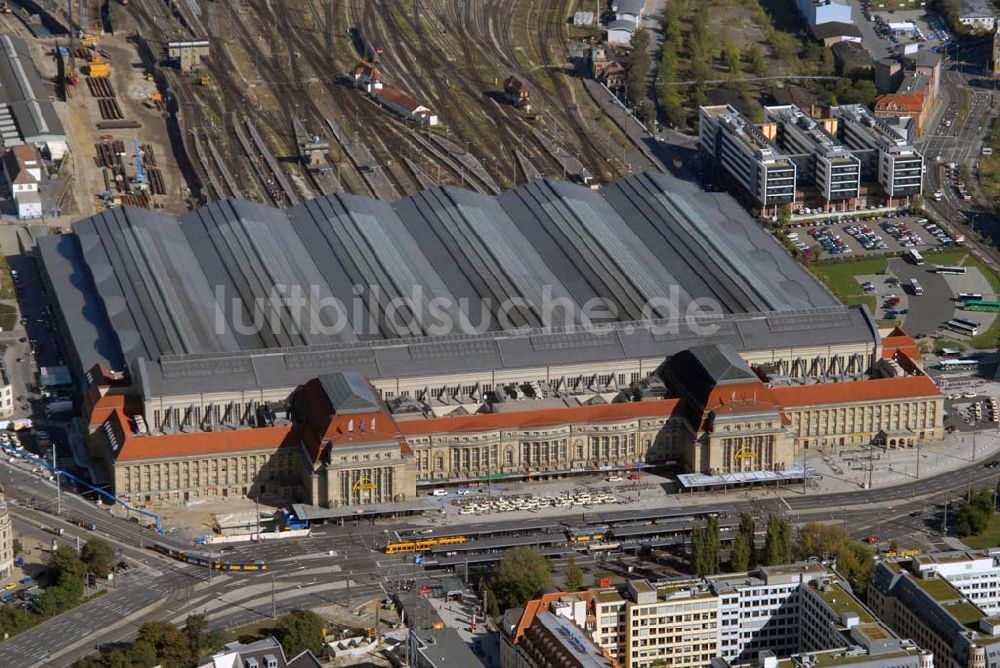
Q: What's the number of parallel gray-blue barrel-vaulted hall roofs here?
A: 6